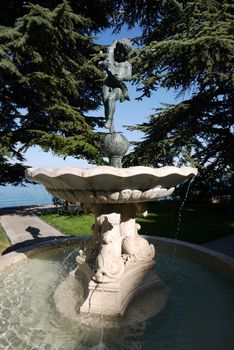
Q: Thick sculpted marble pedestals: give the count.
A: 1